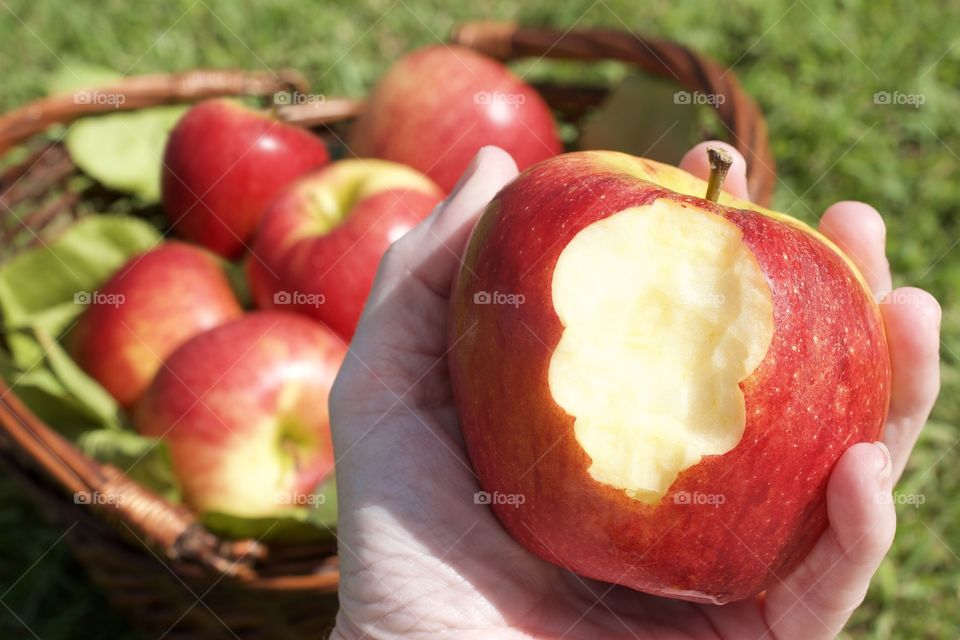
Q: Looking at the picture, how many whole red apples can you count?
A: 5